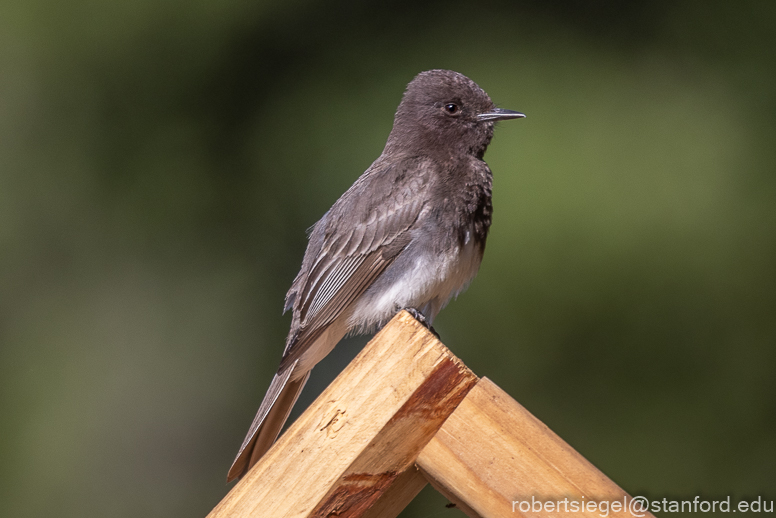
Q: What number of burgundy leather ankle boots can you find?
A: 0